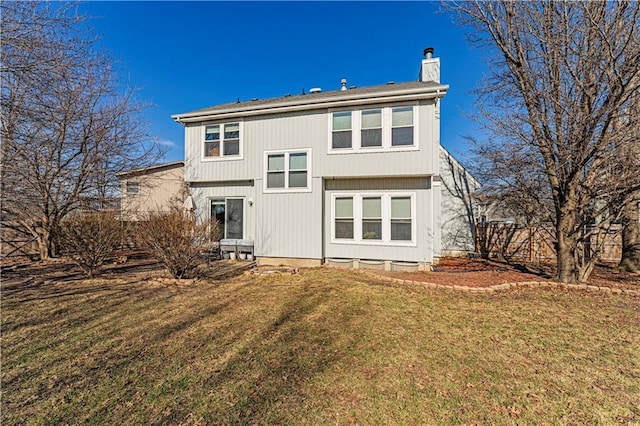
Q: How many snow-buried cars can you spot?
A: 0